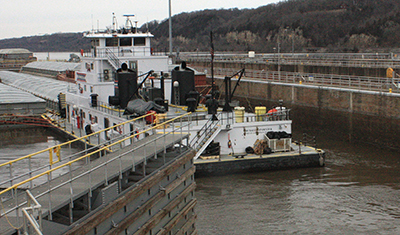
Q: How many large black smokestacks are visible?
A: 2